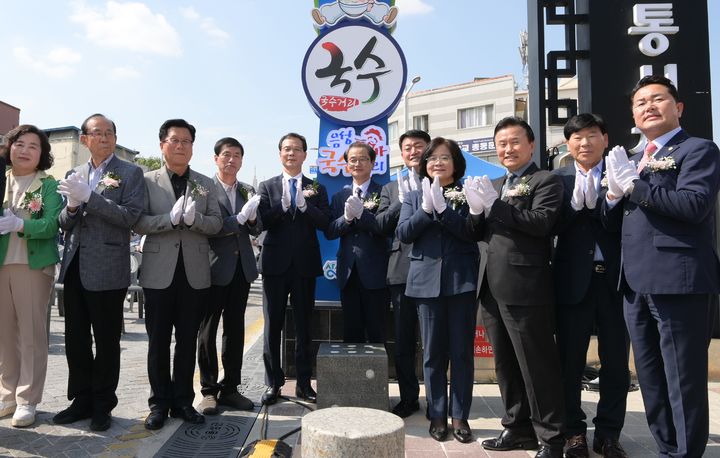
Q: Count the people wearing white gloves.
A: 11